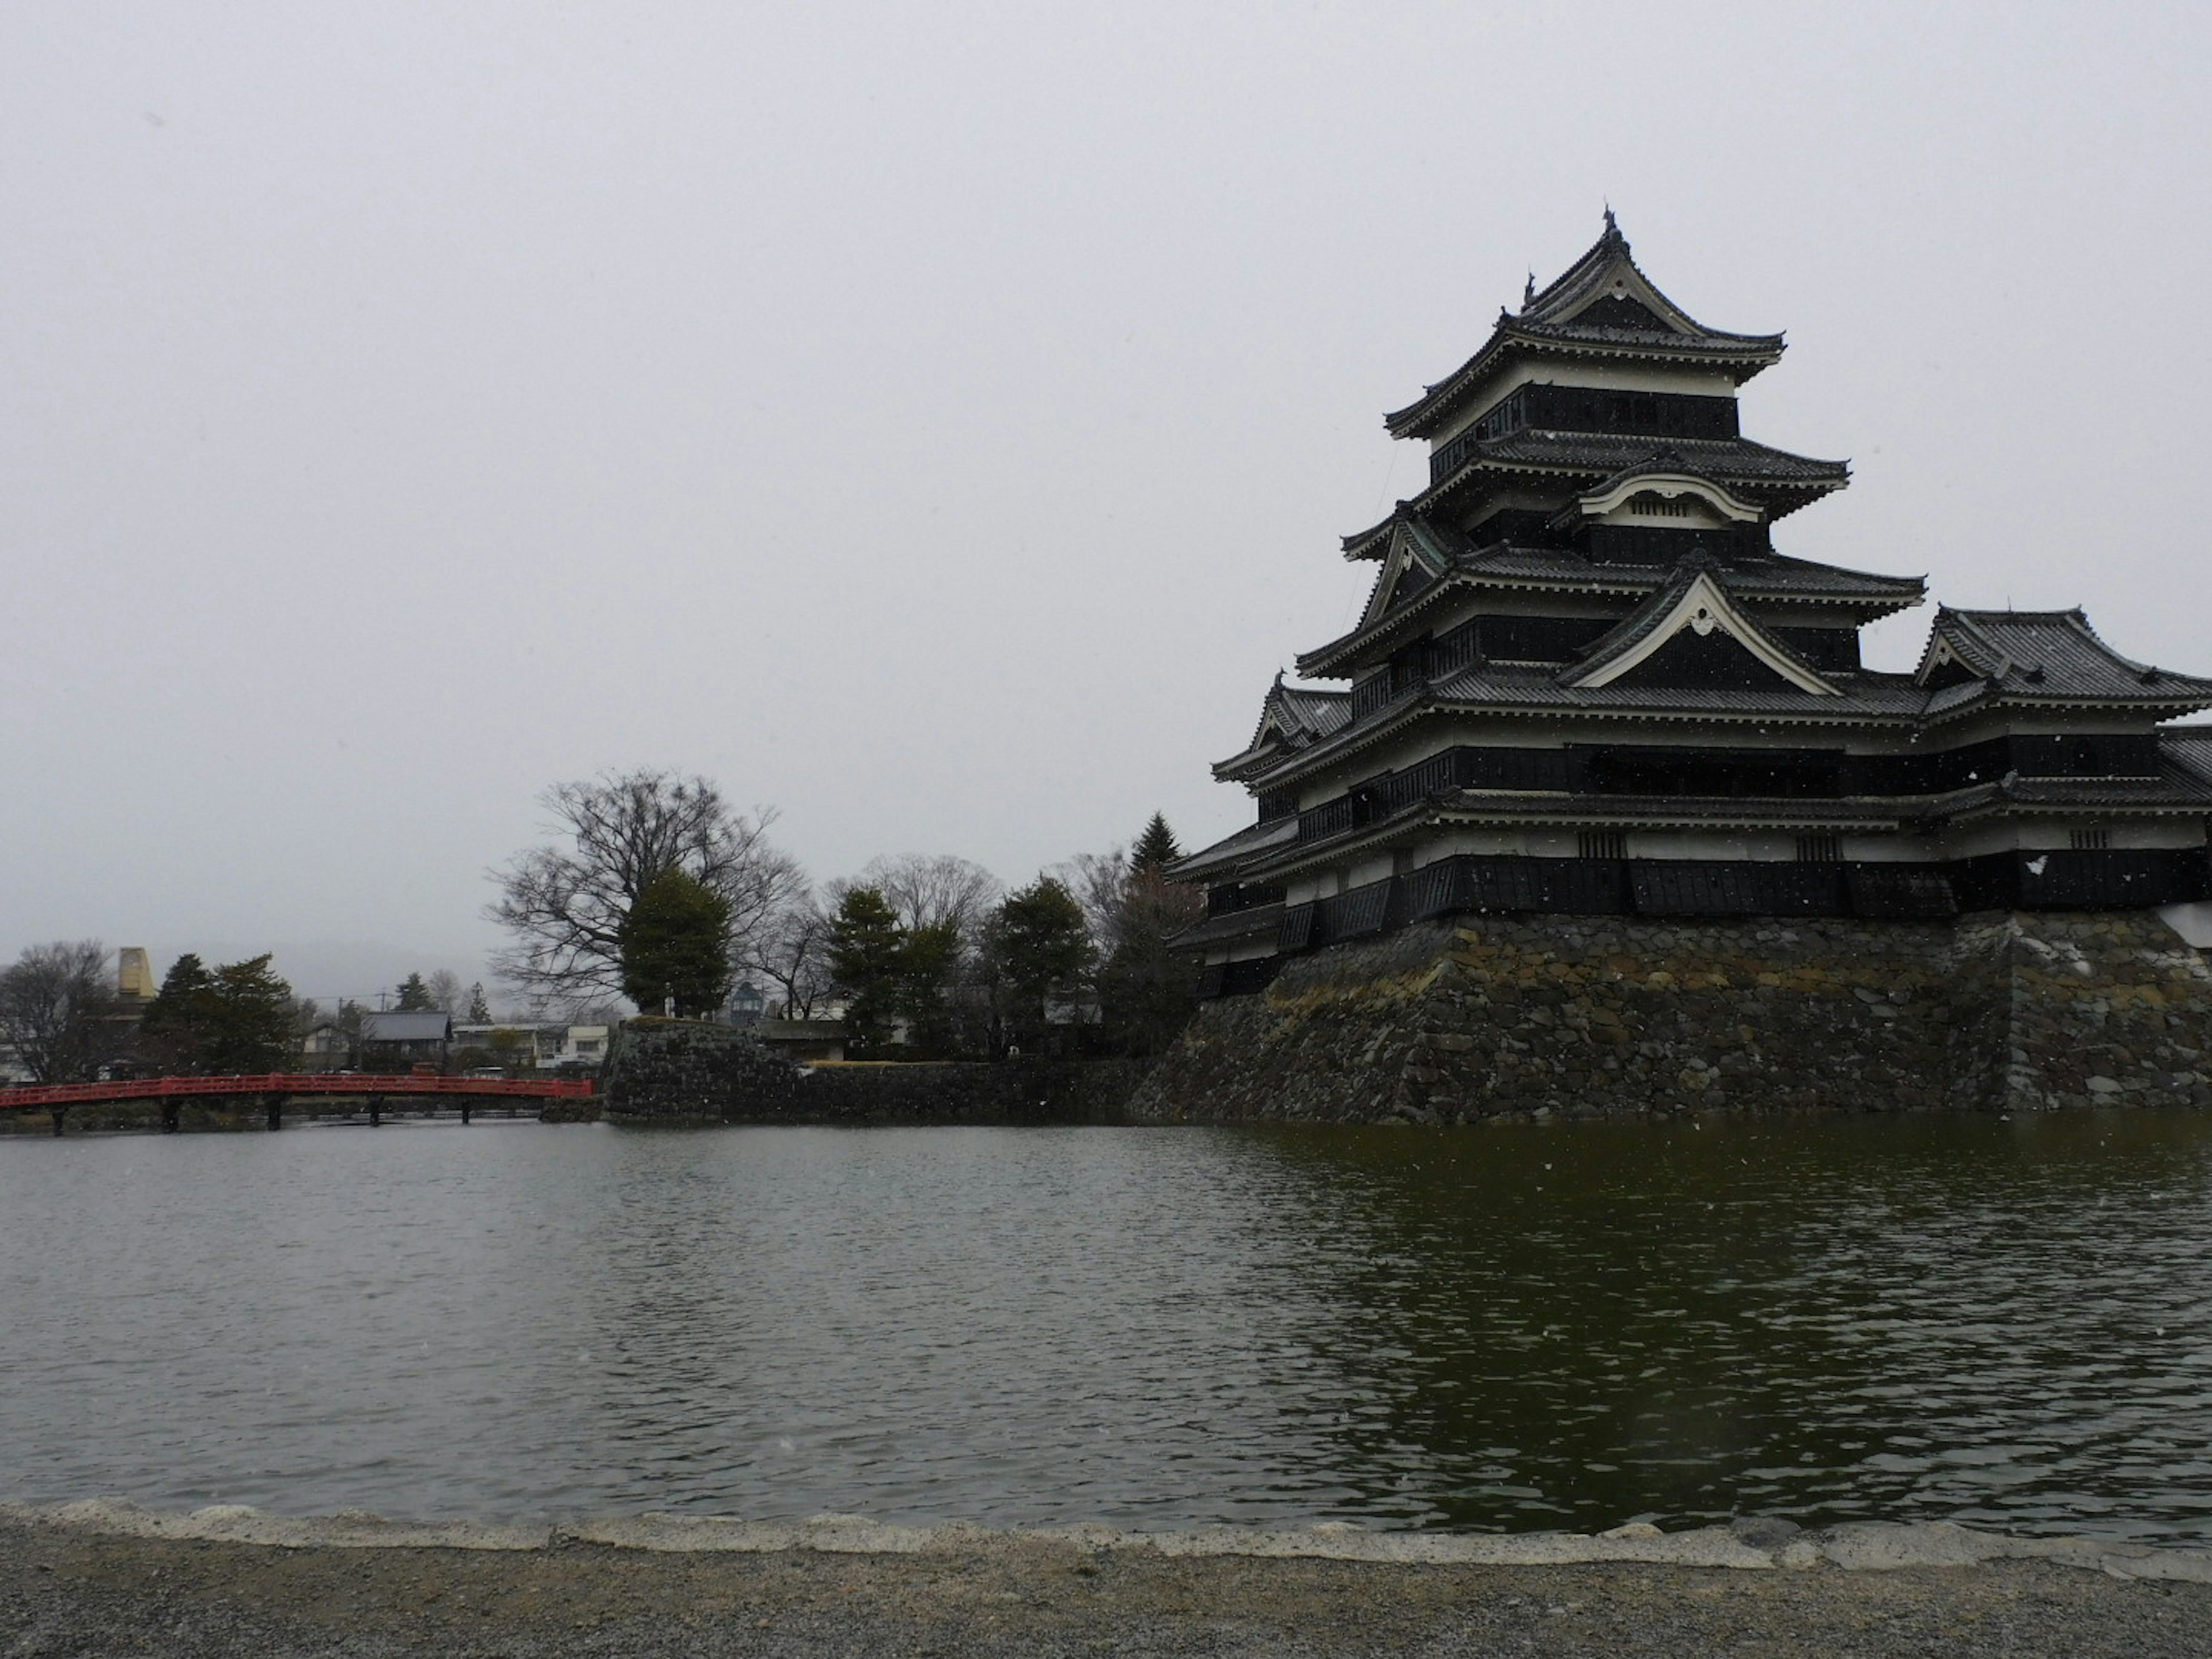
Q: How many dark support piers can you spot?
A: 5